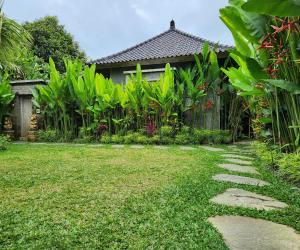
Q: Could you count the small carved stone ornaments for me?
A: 2